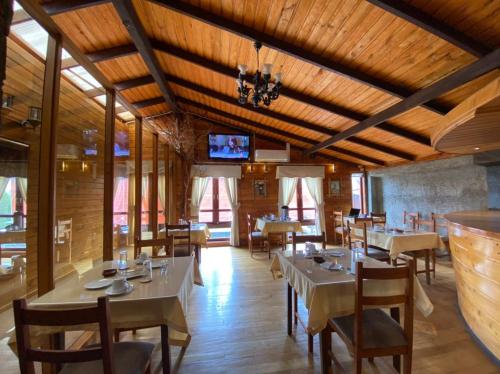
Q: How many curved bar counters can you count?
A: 1